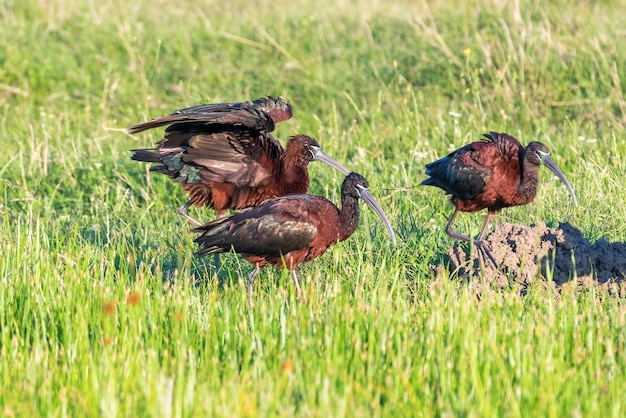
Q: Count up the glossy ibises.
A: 3